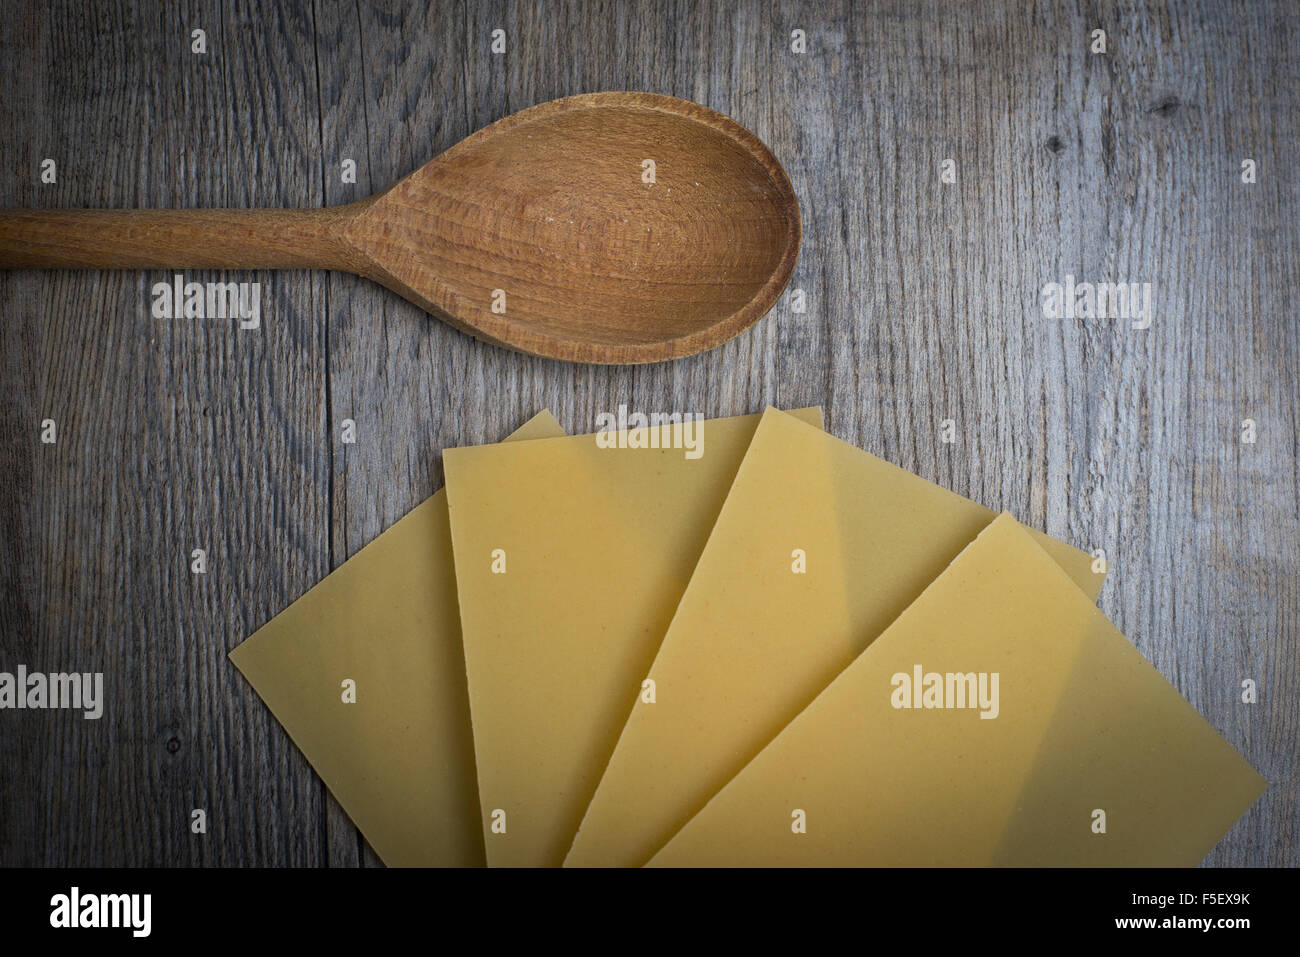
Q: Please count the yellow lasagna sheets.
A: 4